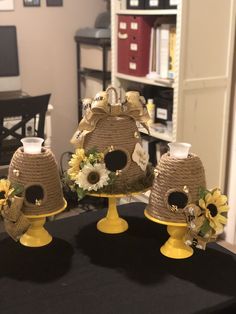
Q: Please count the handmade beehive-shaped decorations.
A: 3